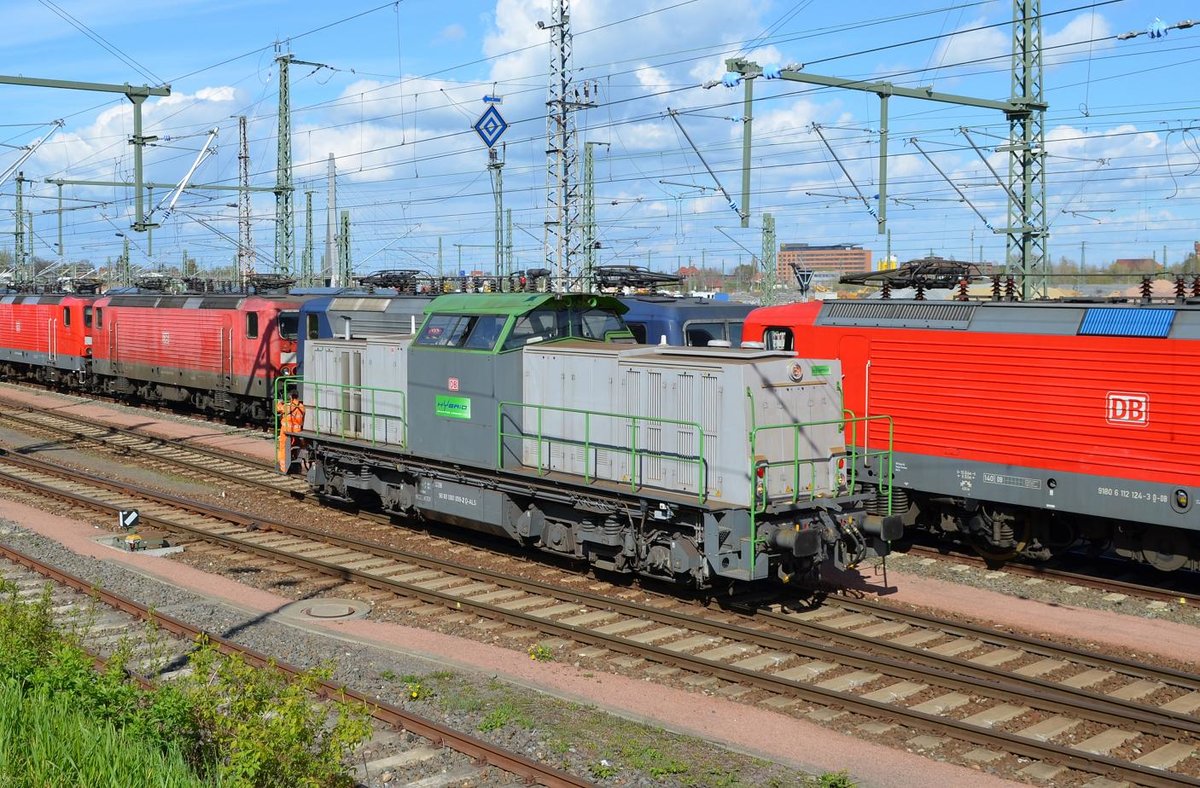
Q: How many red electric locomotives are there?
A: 3